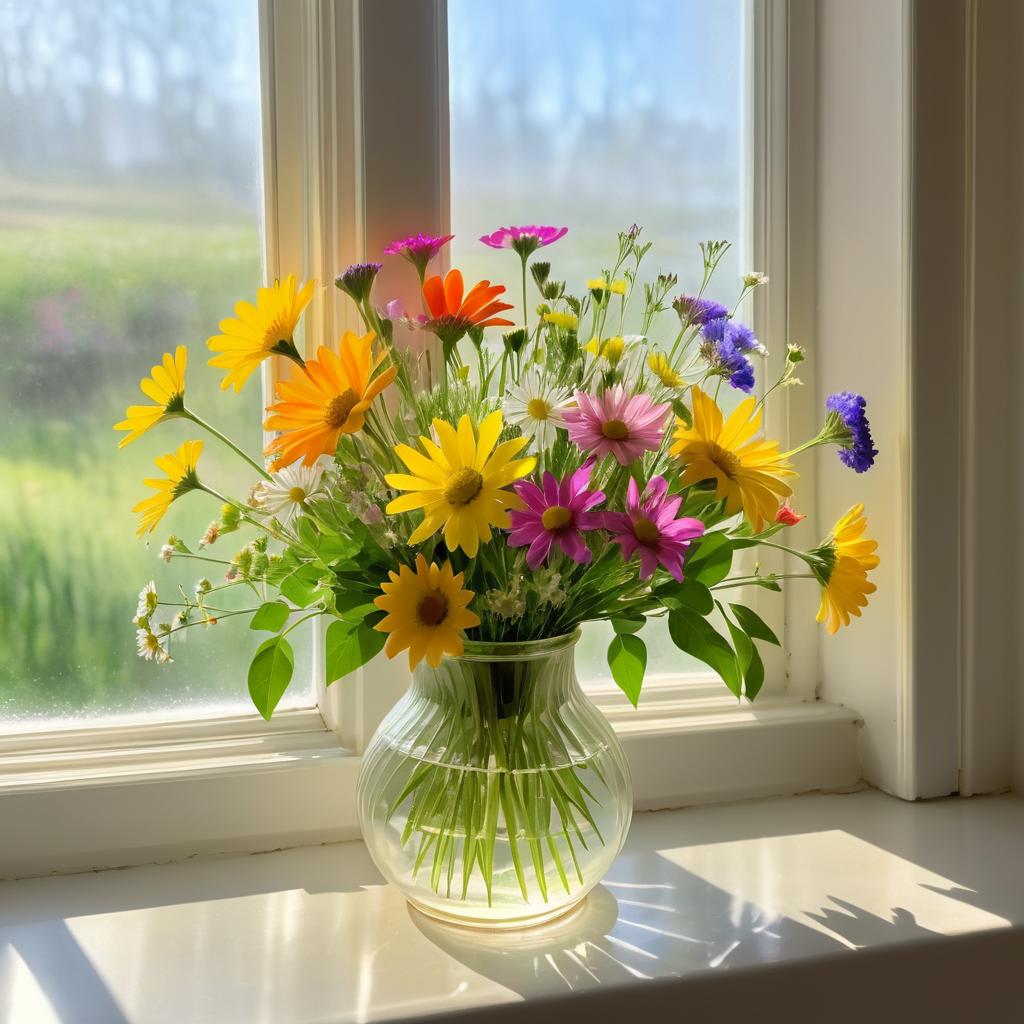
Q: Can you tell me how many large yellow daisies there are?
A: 7